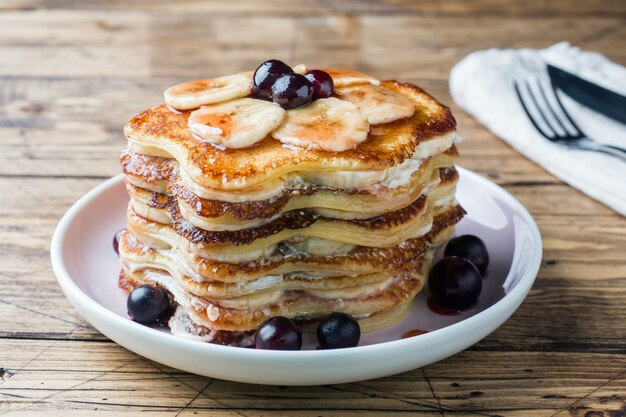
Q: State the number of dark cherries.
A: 9